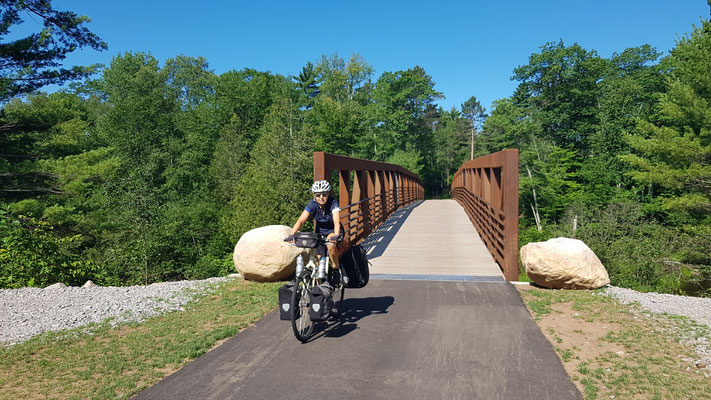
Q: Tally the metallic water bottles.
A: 2